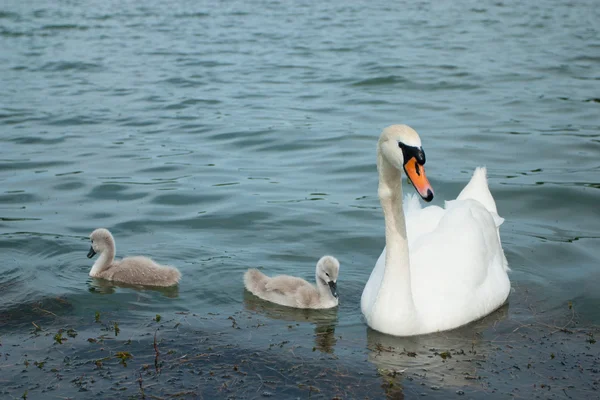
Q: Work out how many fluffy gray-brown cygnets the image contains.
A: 2